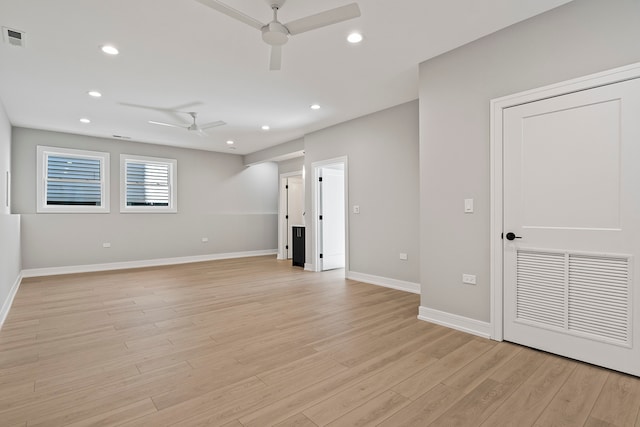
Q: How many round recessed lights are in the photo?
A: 7